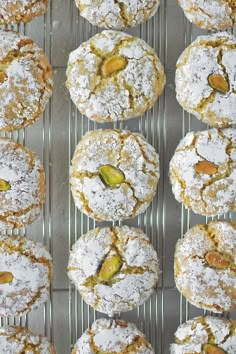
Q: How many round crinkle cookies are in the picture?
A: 15